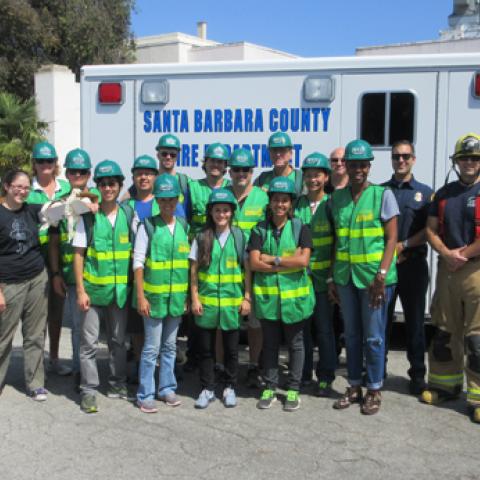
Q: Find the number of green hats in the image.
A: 13